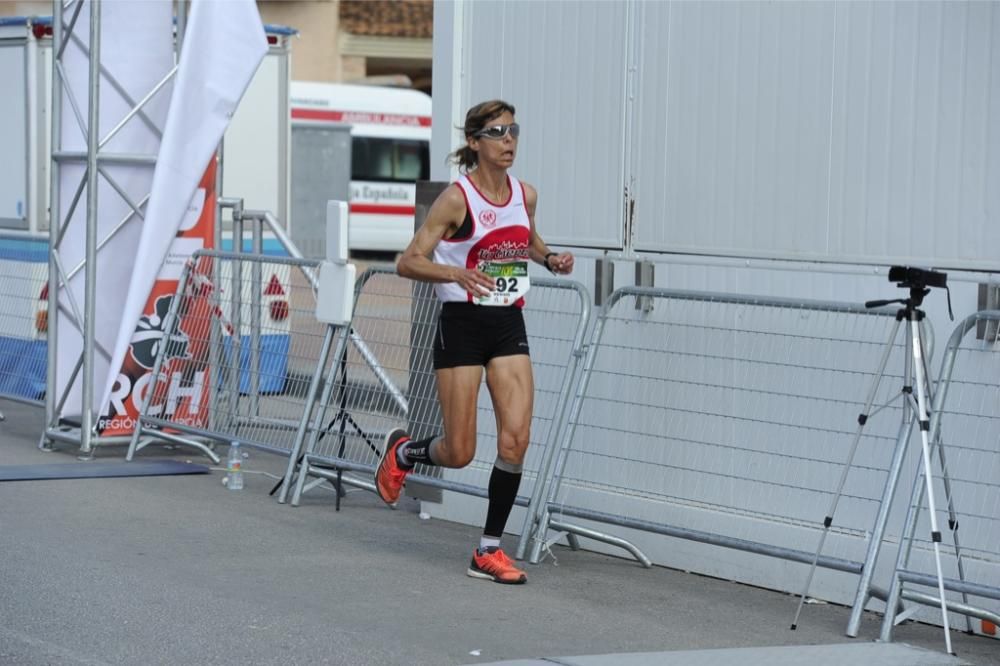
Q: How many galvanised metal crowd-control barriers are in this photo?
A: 5